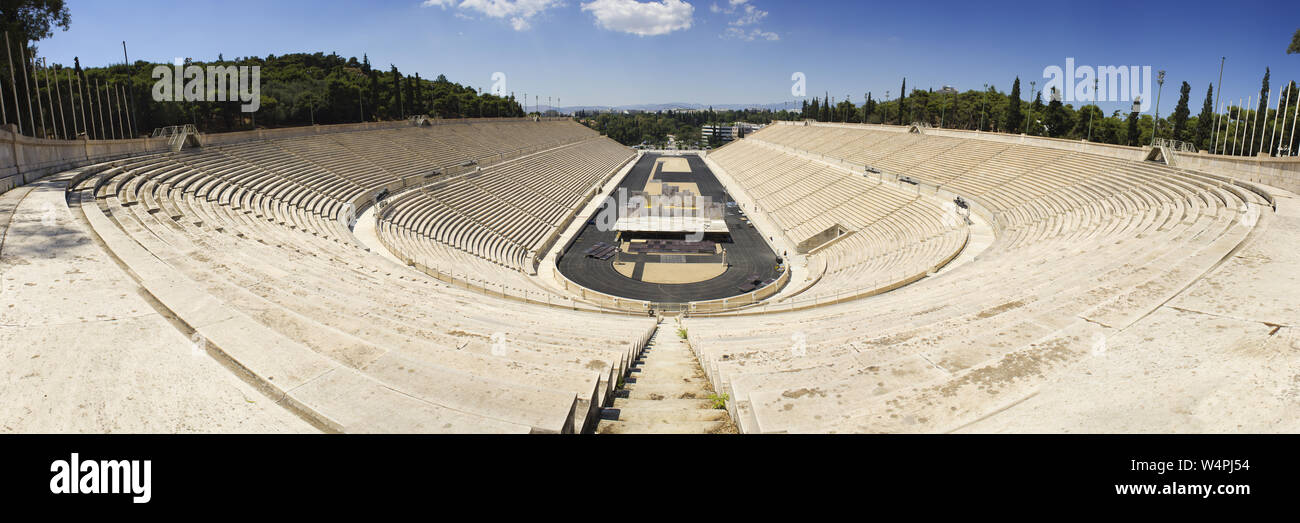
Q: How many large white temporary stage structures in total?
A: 1